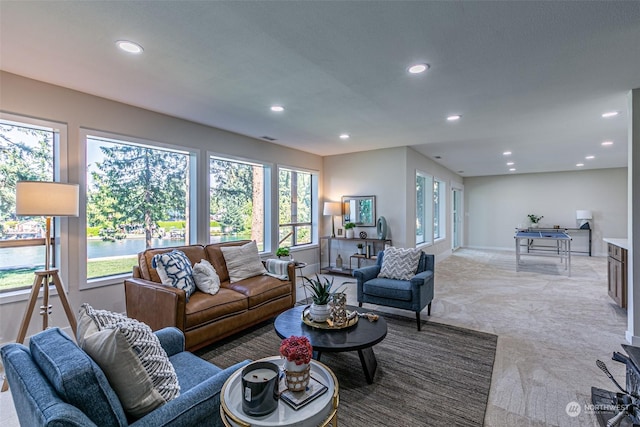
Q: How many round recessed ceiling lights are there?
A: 12